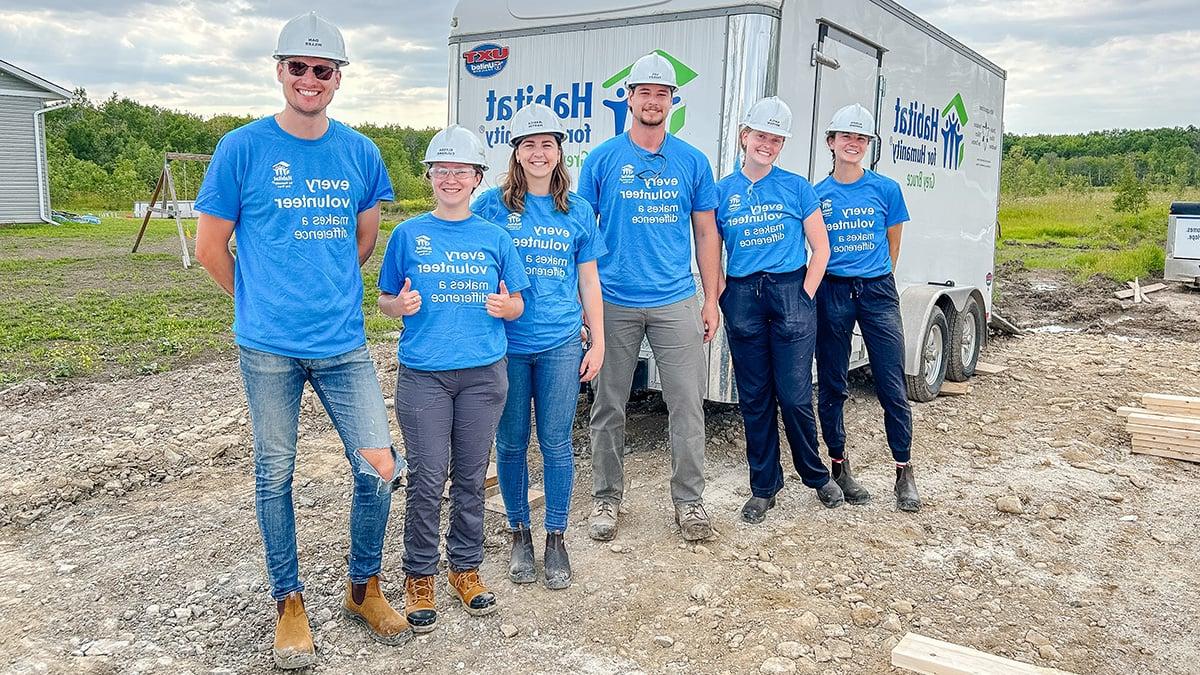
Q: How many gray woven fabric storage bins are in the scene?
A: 0